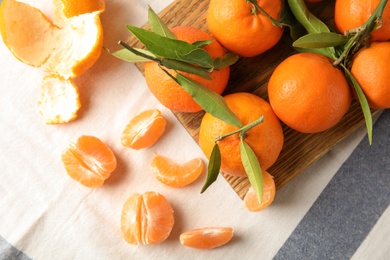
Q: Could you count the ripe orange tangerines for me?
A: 6